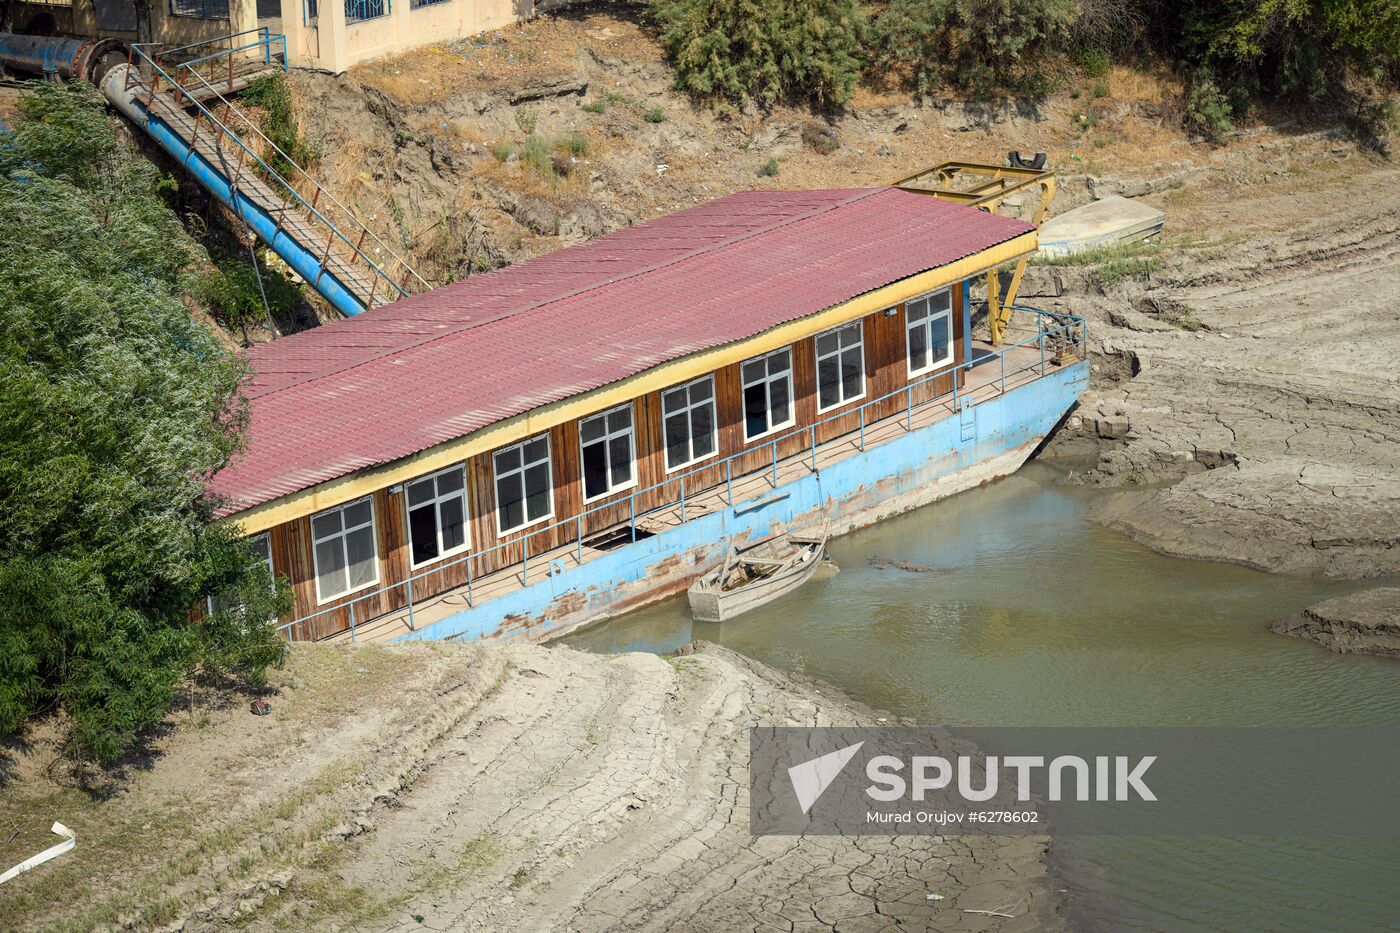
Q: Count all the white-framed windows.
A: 9